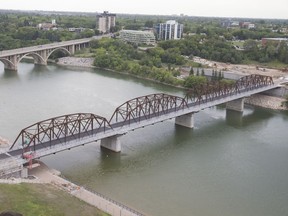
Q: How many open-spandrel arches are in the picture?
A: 3